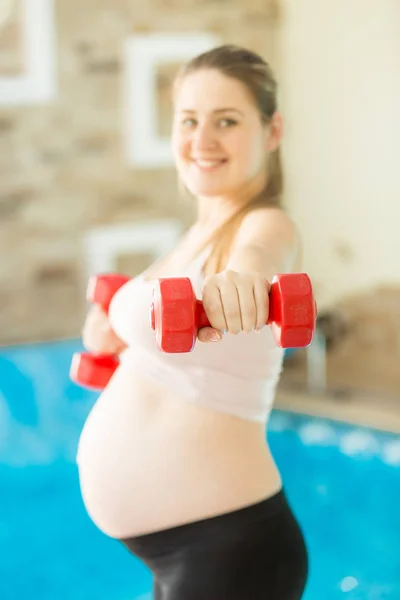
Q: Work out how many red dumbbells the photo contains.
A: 2